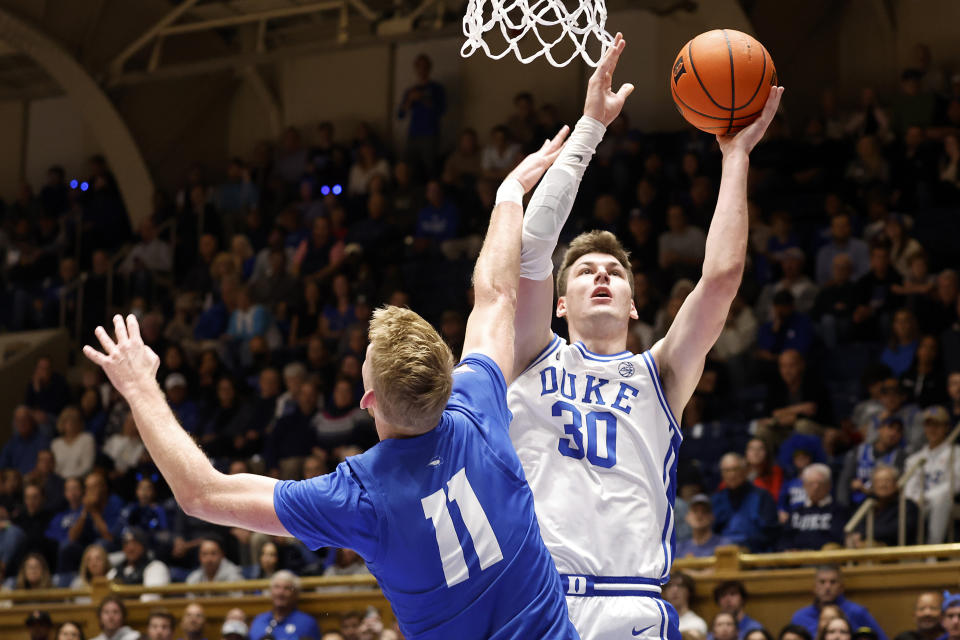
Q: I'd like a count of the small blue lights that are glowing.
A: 4